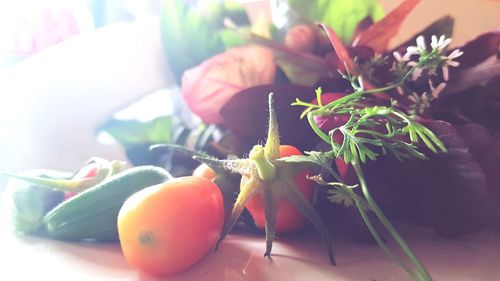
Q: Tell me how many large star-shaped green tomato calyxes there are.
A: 1